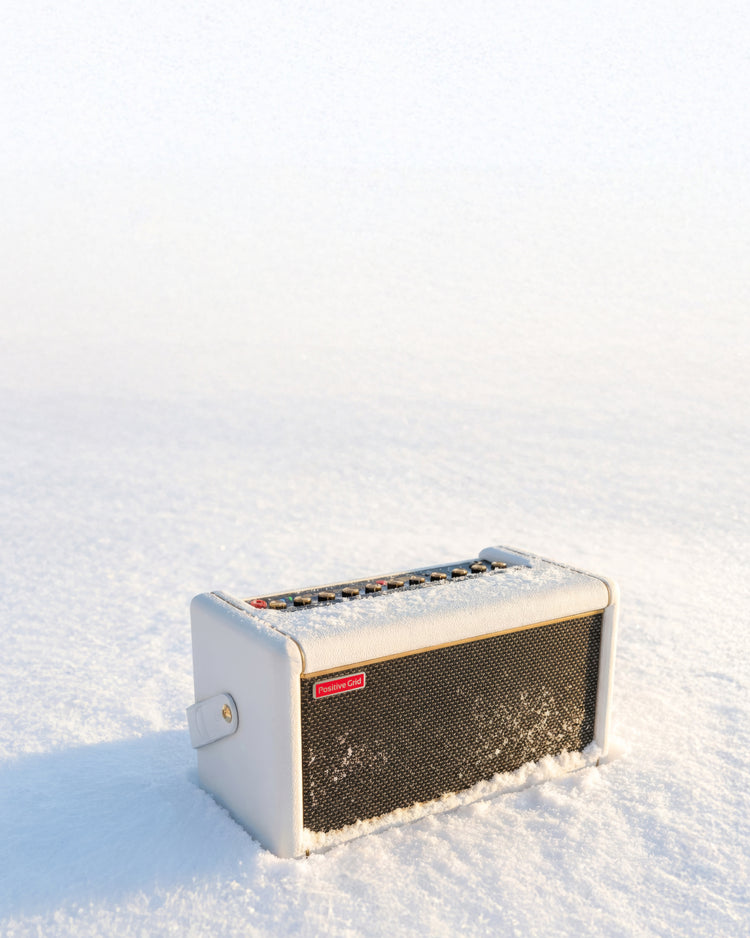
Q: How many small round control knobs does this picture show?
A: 11